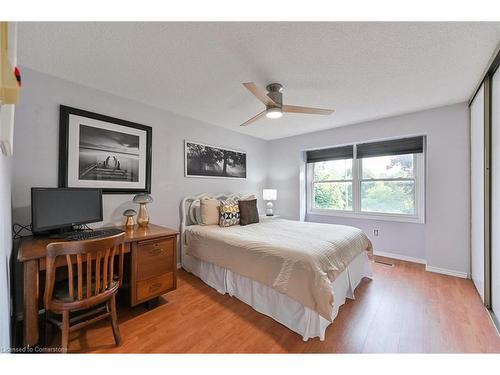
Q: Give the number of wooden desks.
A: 1